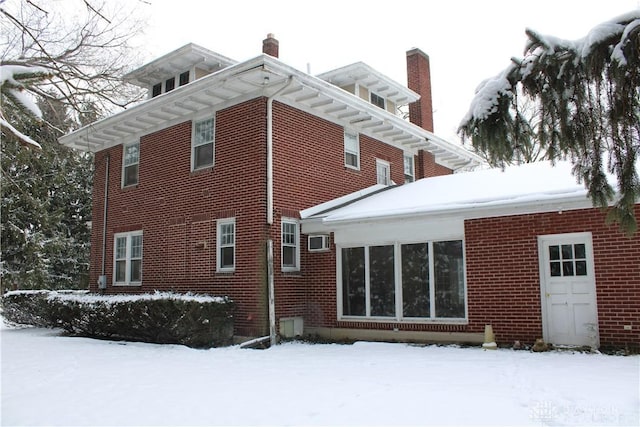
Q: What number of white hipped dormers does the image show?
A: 2